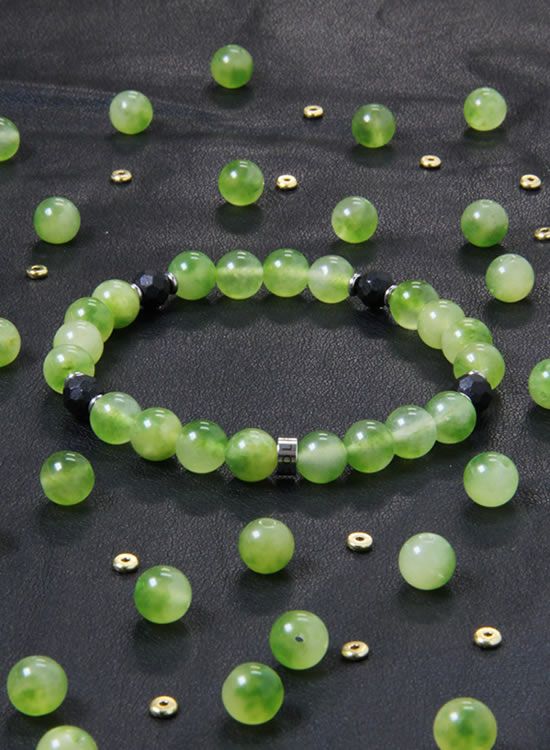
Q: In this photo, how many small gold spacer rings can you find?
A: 12